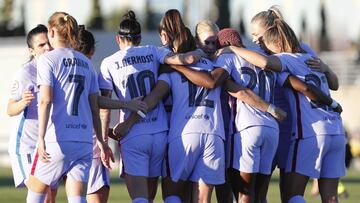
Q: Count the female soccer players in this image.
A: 9